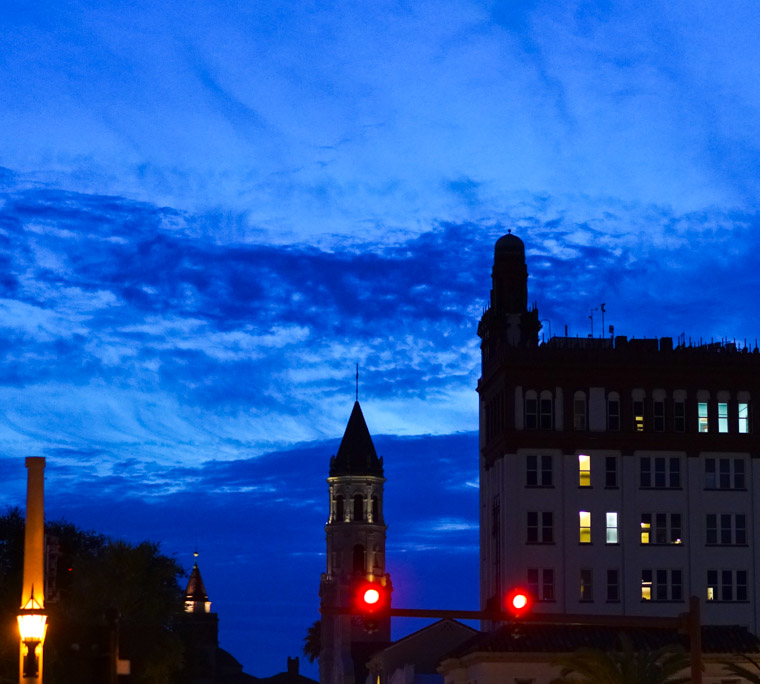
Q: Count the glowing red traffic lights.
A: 2